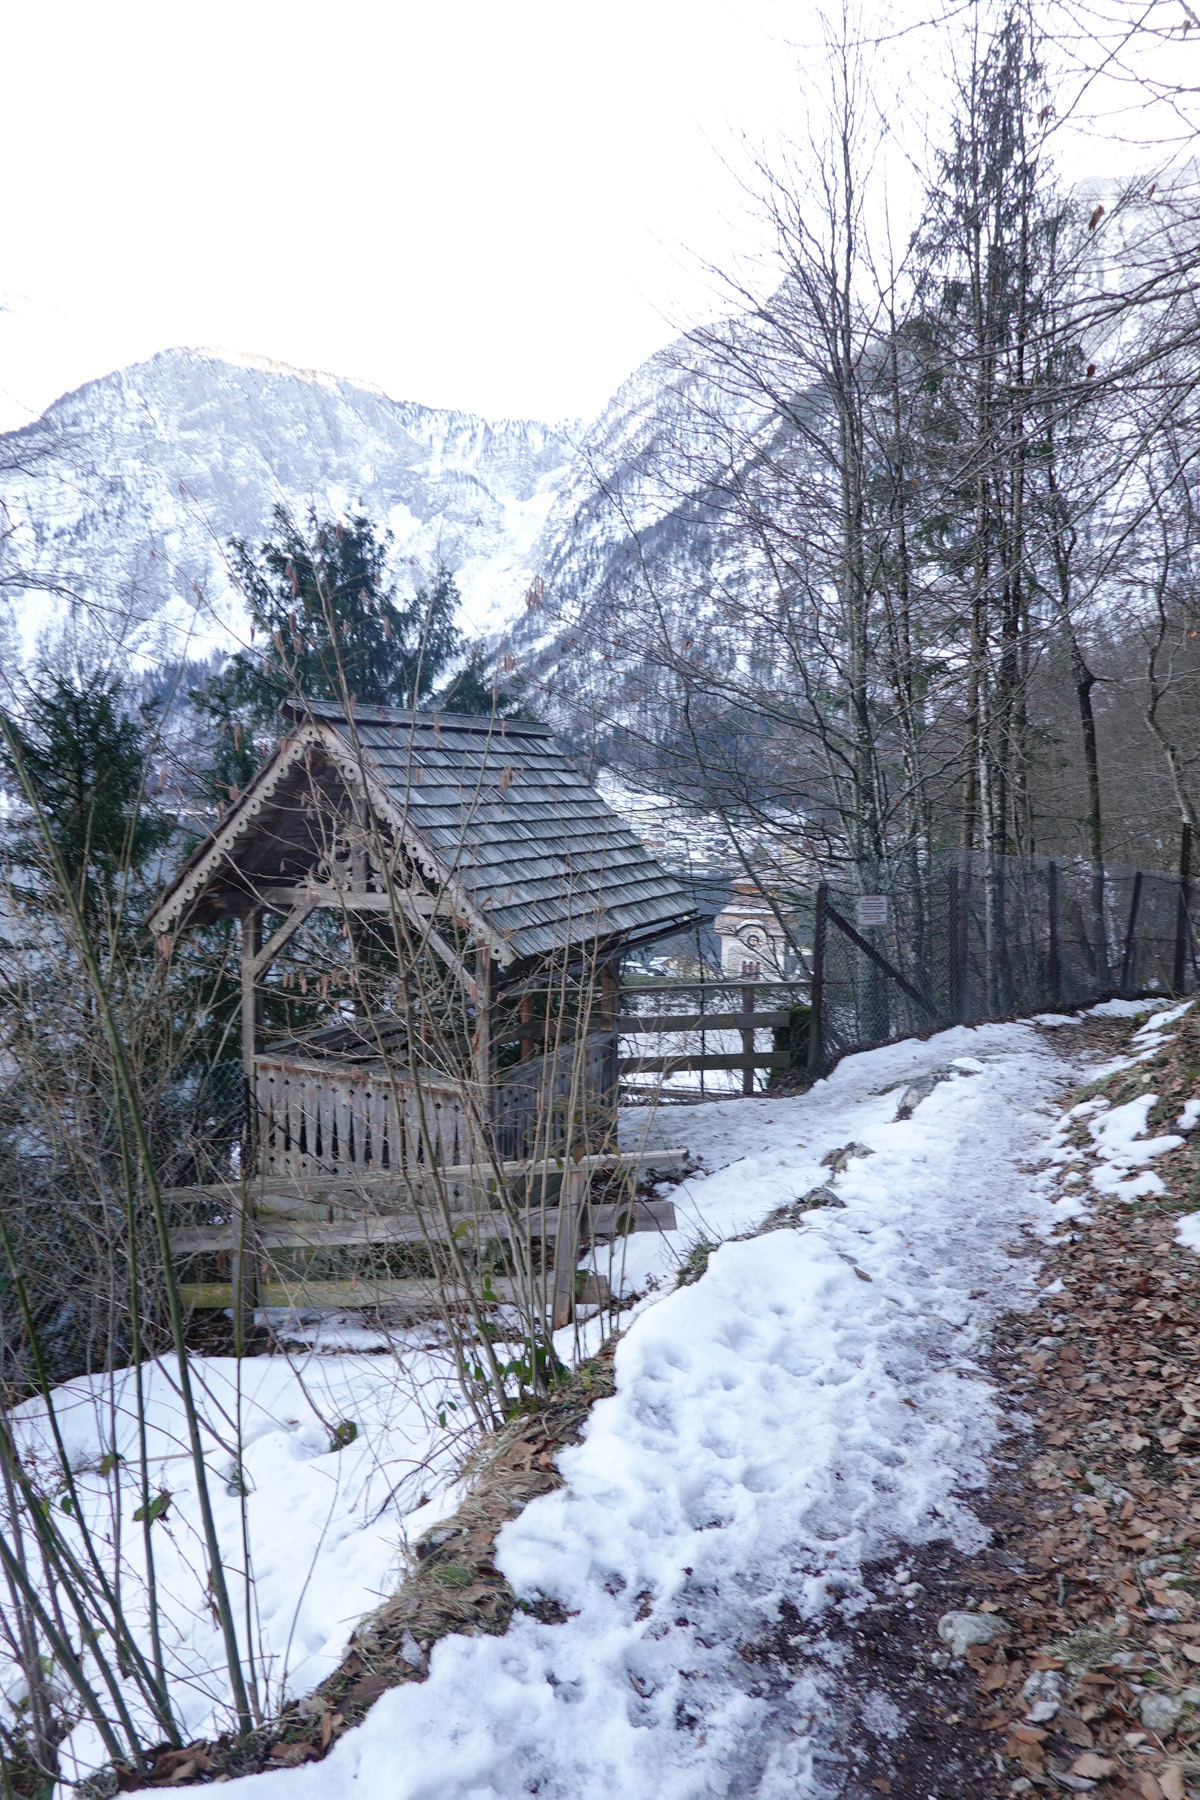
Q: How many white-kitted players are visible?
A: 0